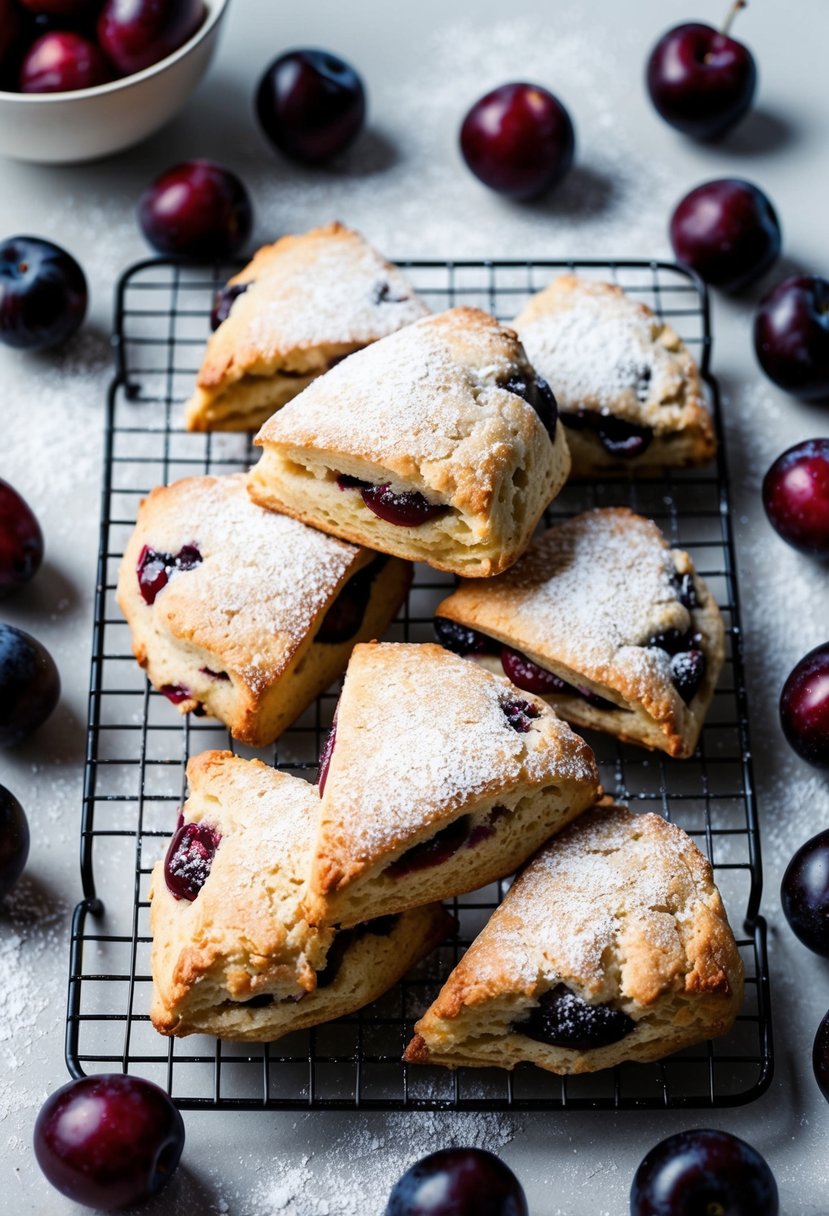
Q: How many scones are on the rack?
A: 8